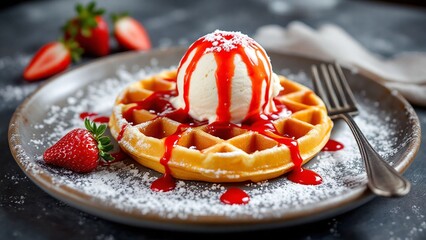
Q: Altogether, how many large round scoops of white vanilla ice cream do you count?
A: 1